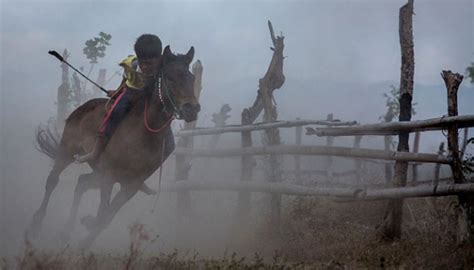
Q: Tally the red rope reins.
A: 1